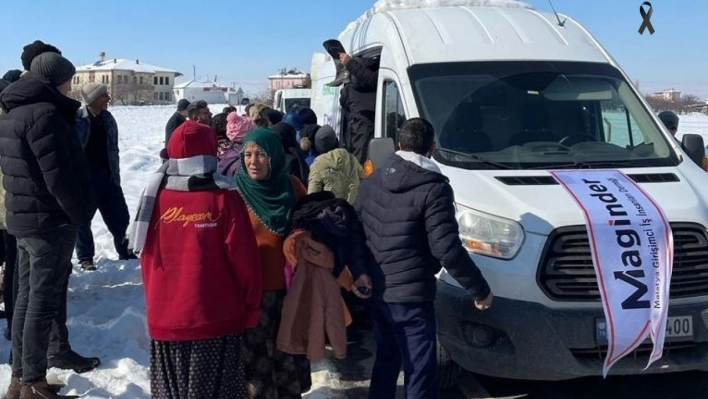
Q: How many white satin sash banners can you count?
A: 1